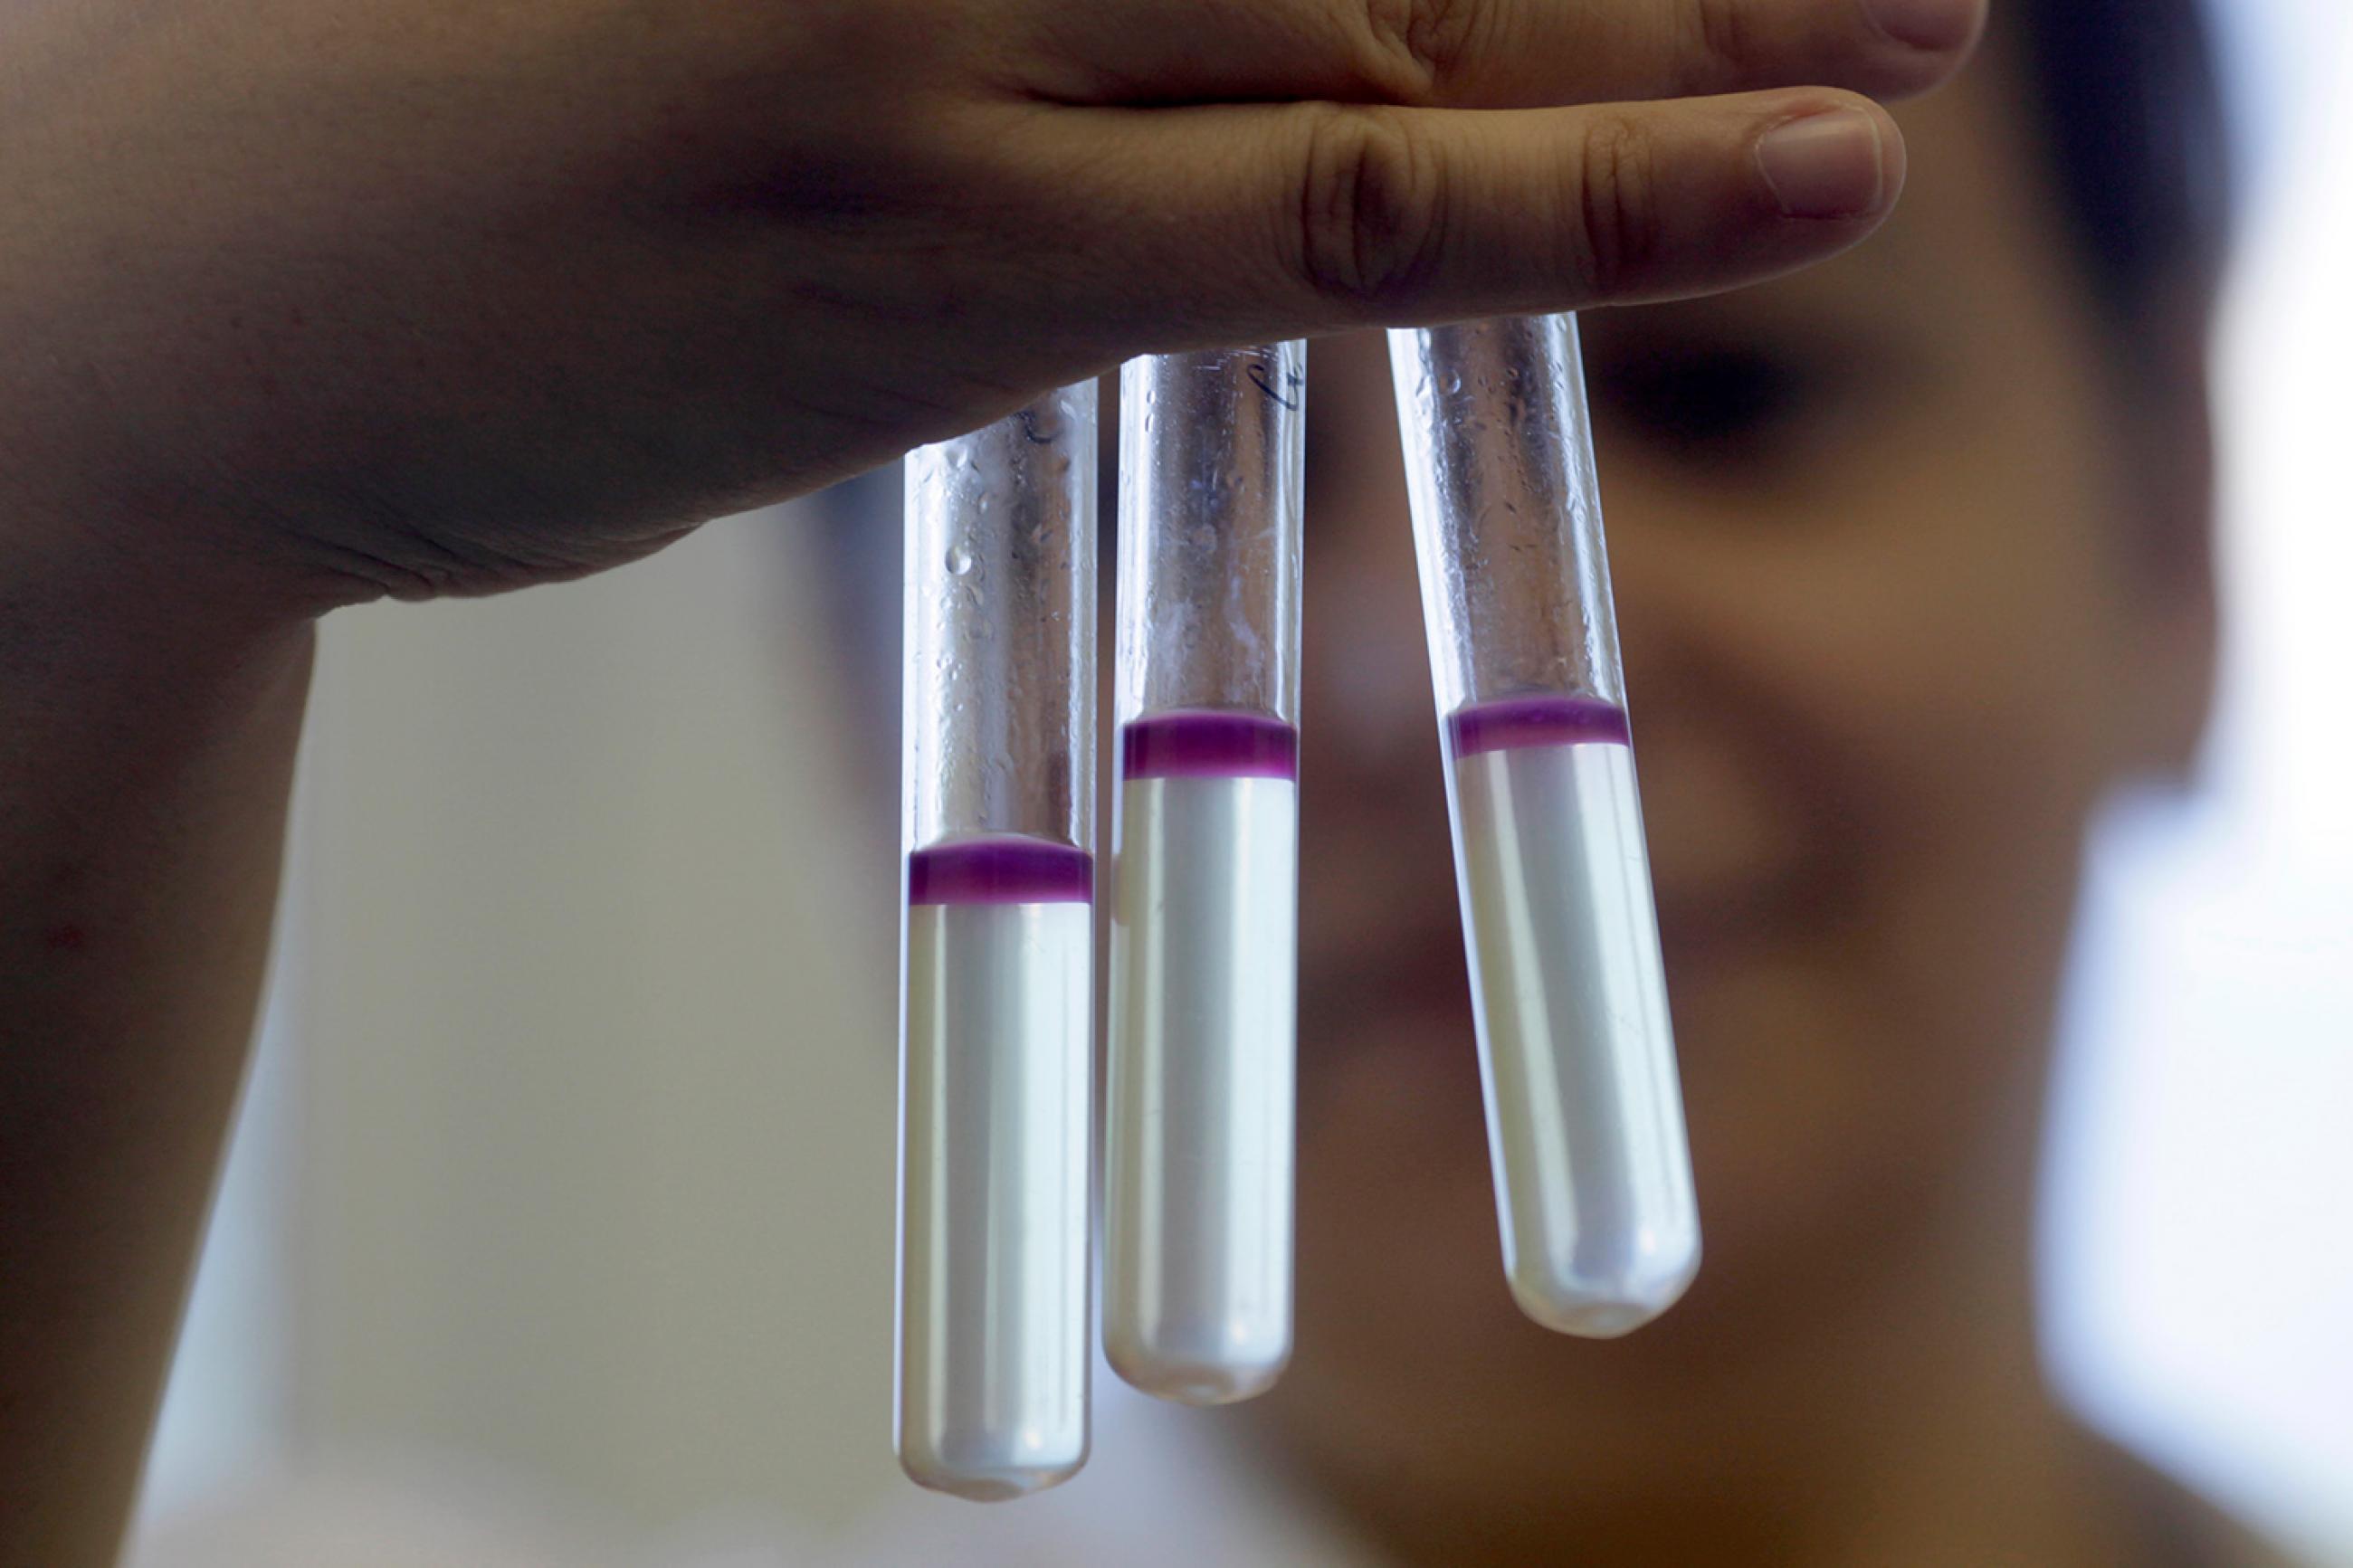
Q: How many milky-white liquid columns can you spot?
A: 3